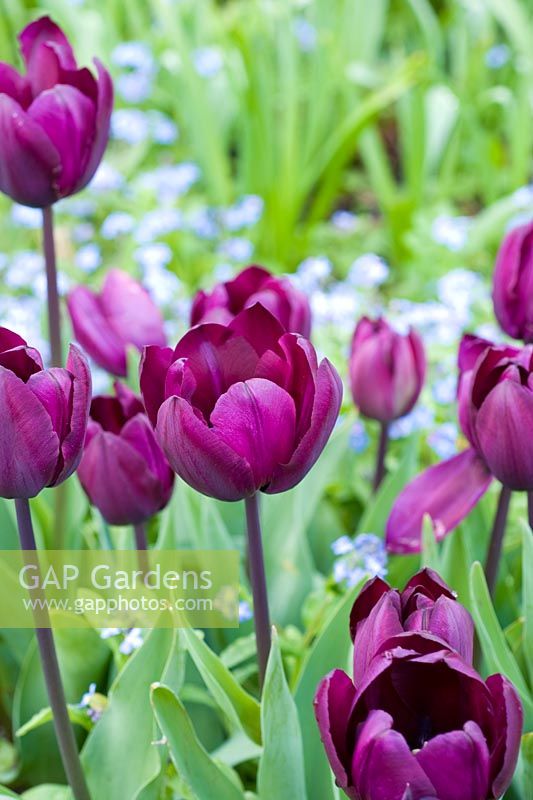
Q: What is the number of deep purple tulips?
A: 11